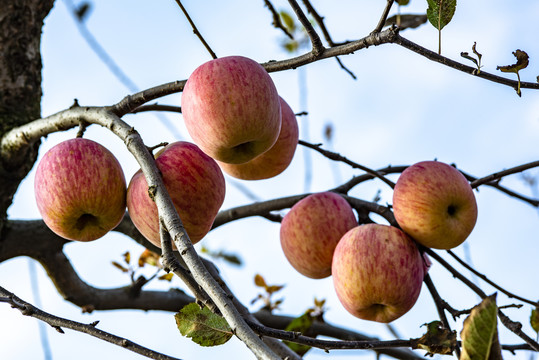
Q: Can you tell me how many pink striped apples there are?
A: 7